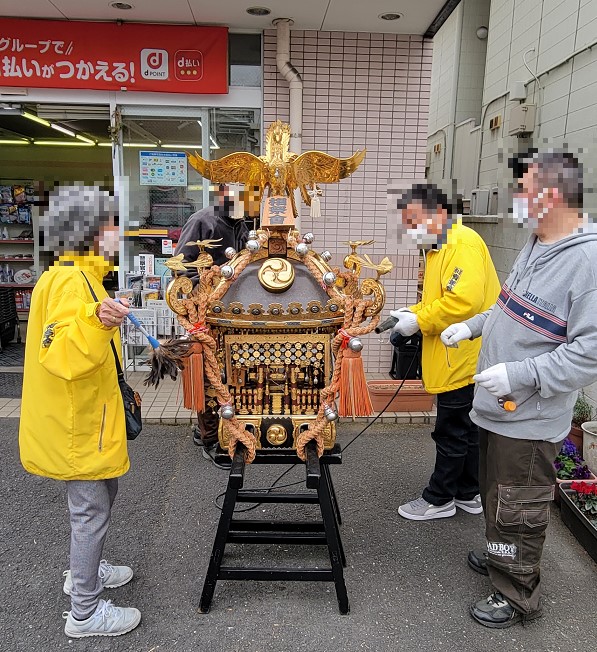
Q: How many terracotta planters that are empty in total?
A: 1